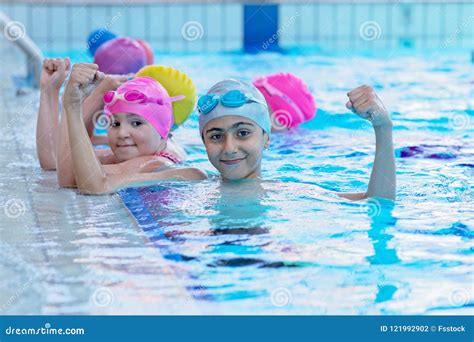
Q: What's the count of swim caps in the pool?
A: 7